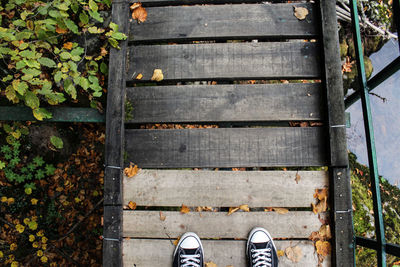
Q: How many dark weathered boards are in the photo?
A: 4